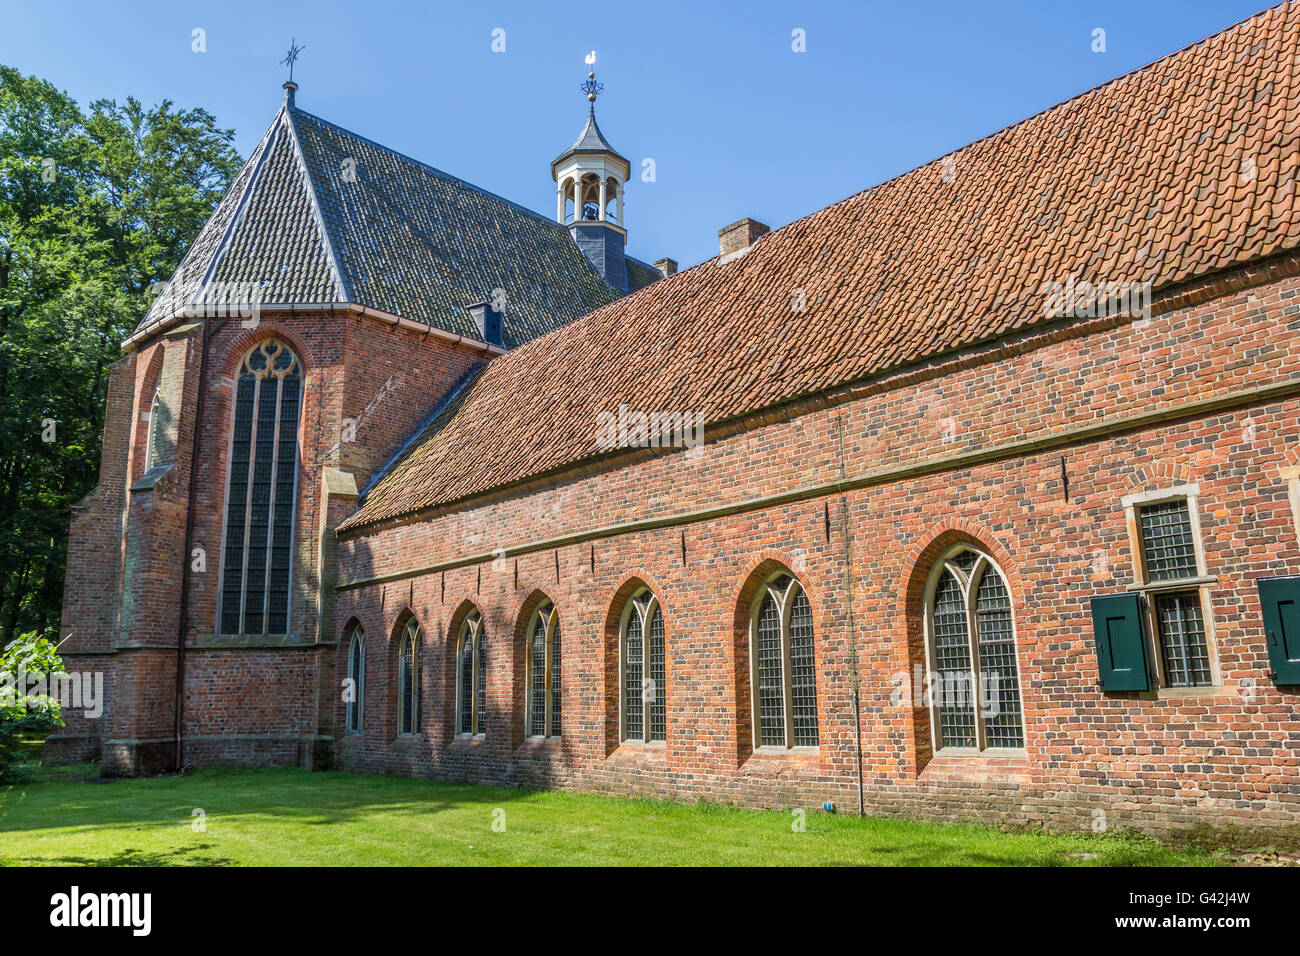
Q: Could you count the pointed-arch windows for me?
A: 9